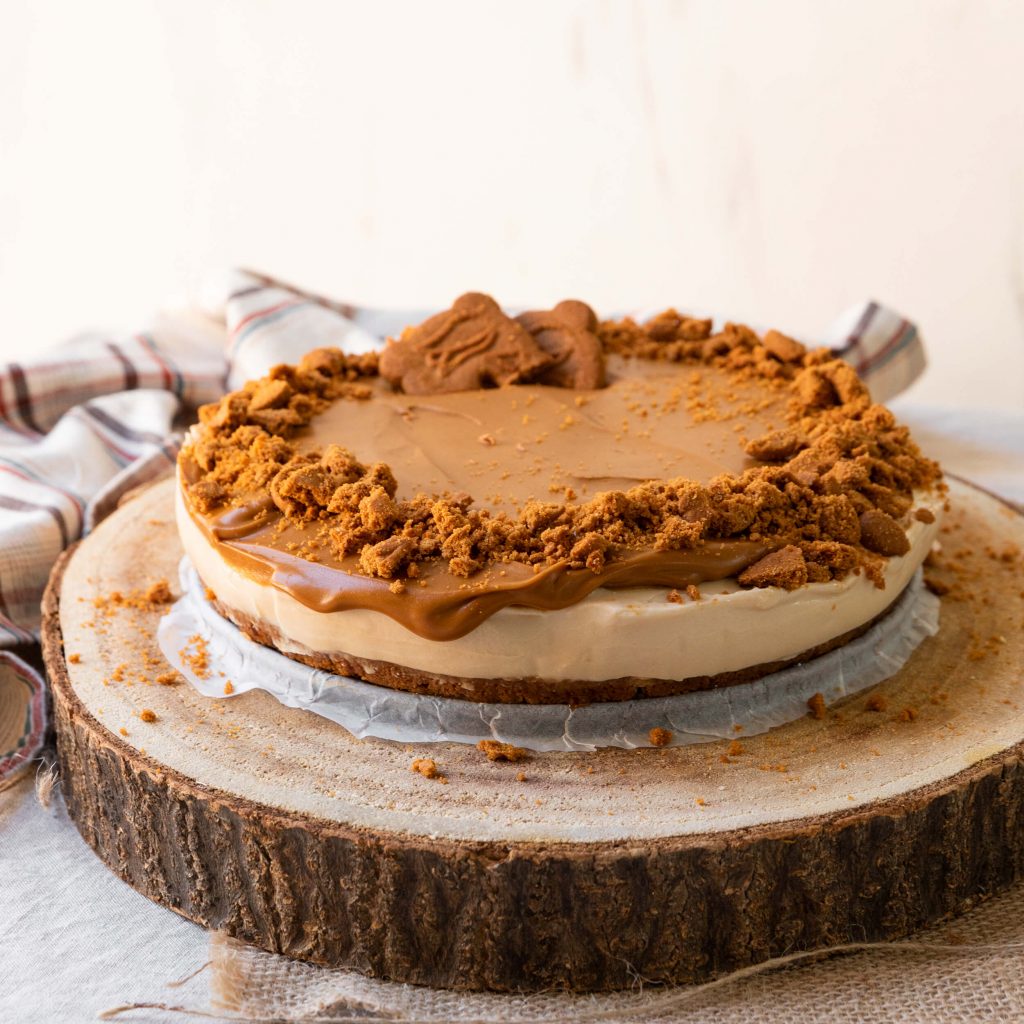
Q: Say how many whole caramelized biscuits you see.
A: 2